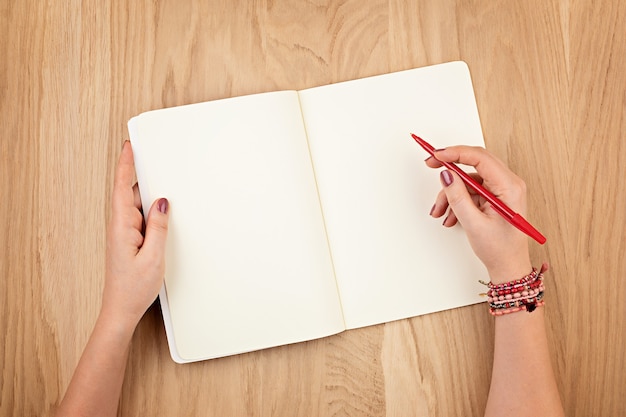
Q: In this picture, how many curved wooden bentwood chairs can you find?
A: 0